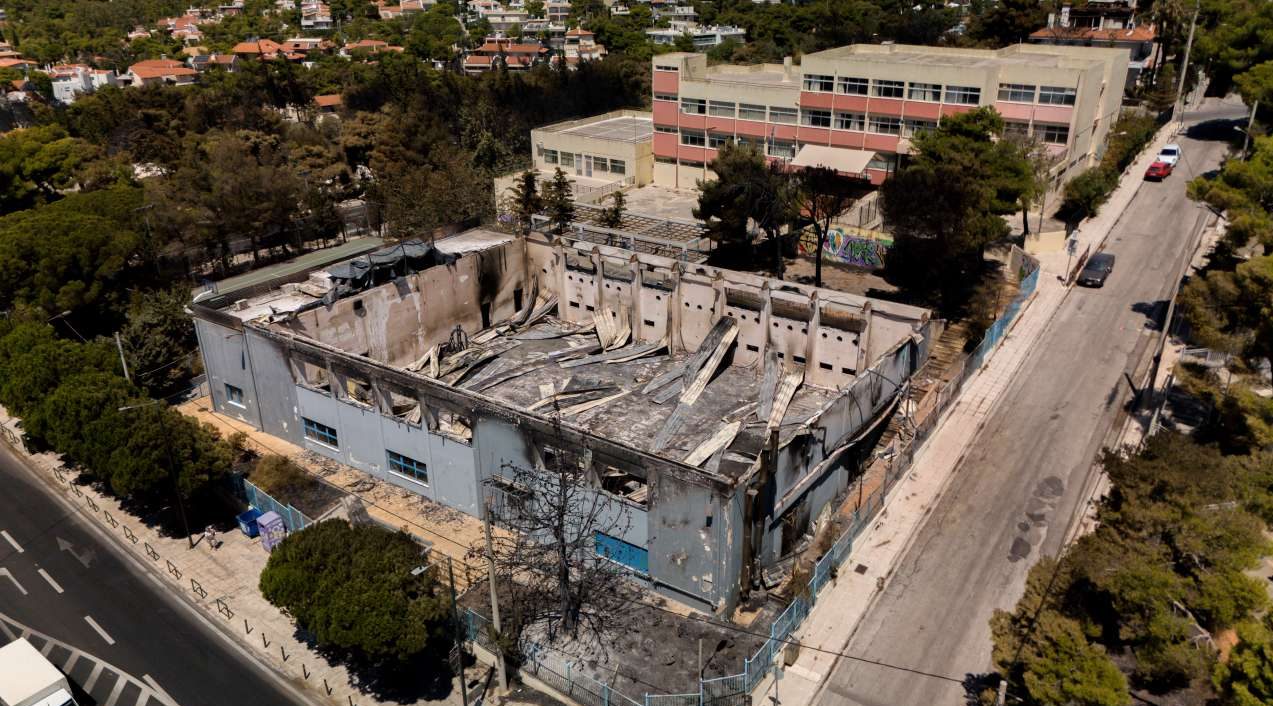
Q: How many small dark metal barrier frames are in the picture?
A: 11